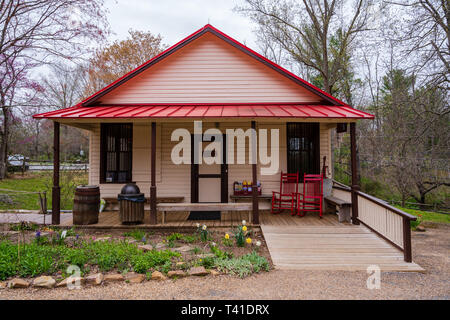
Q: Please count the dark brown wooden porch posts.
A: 4